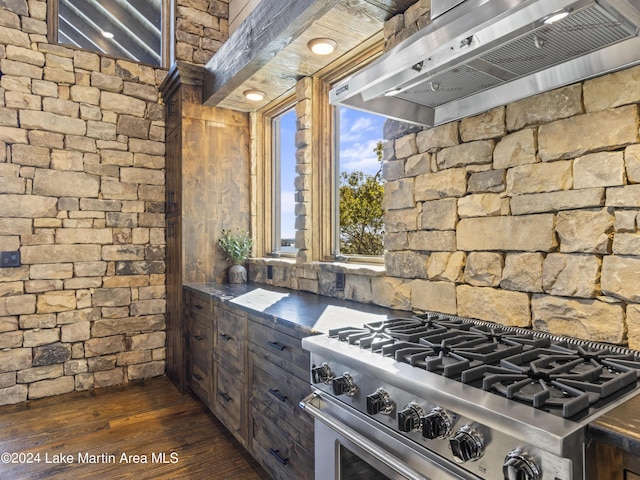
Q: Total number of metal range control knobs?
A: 7